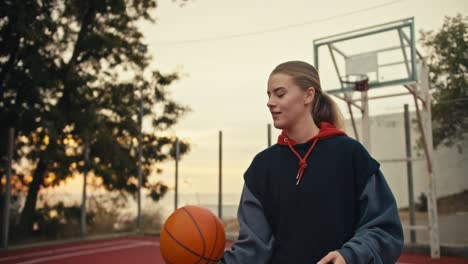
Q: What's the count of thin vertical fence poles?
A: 7